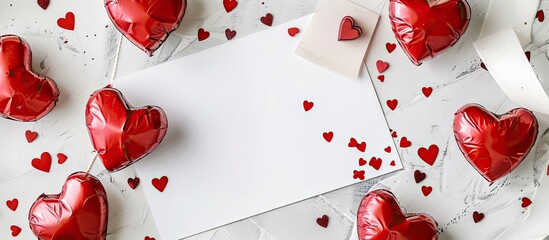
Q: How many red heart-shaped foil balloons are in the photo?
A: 7